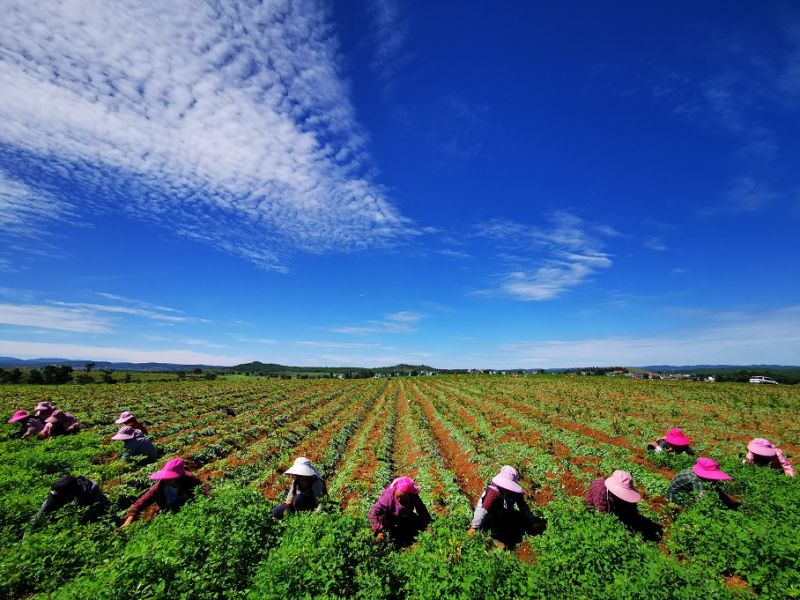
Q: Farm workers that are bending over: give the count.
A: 14